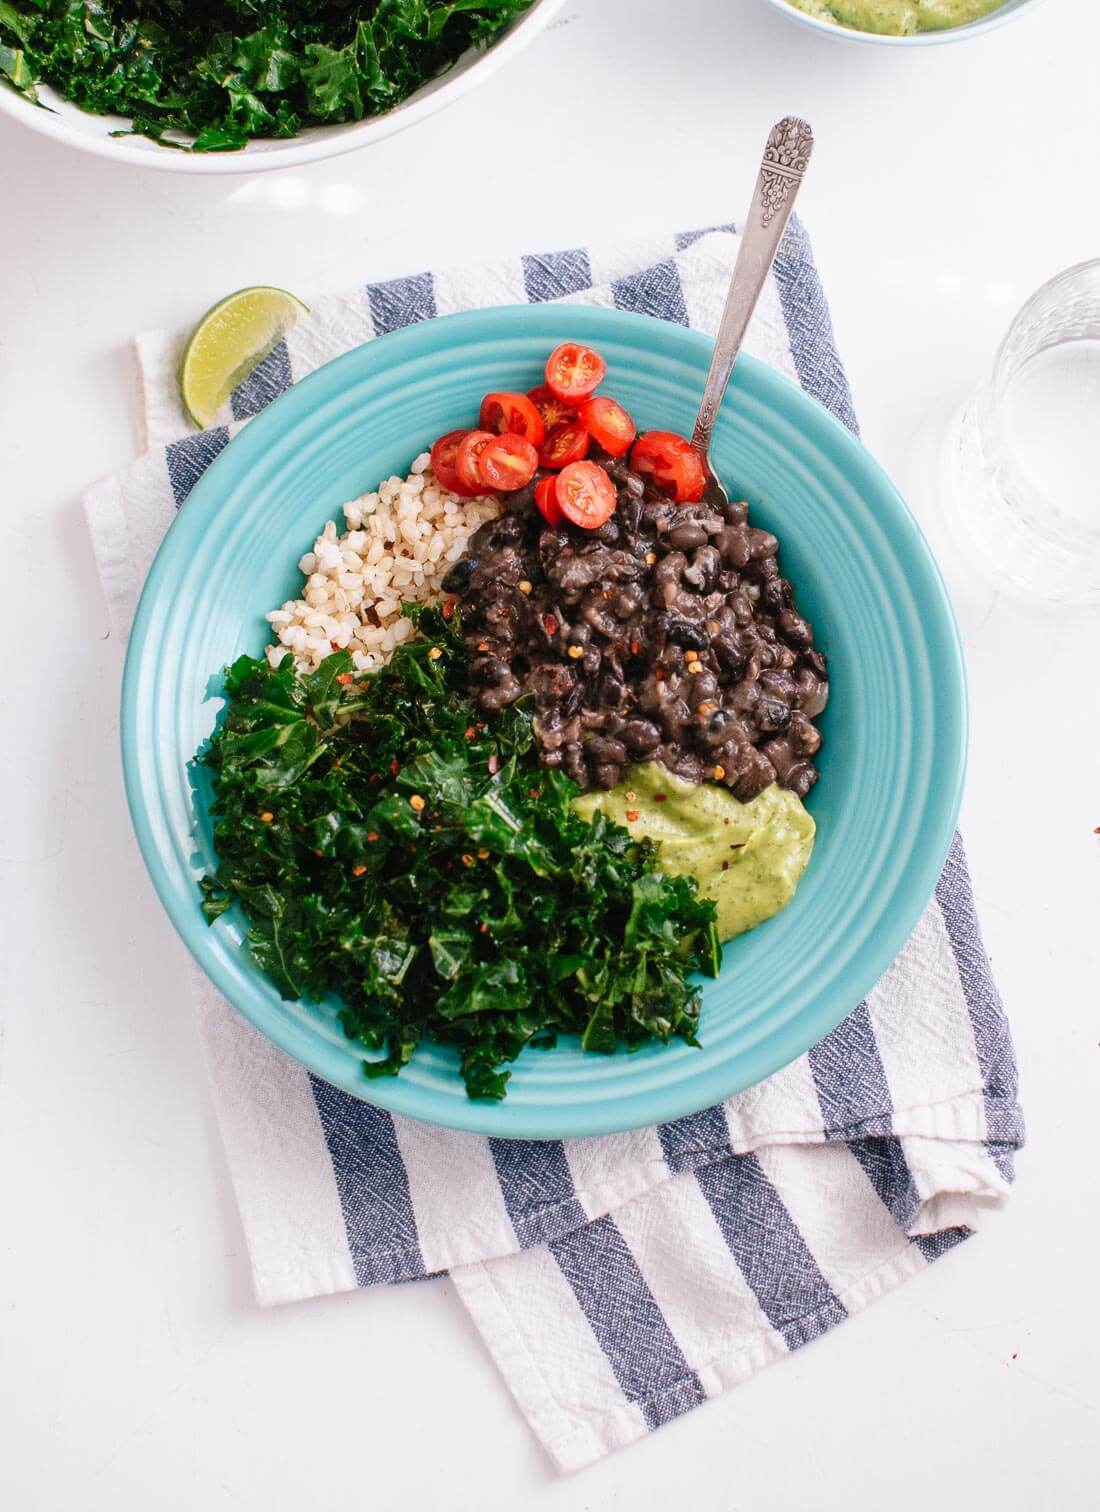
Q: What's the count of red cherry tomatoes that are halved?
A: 11